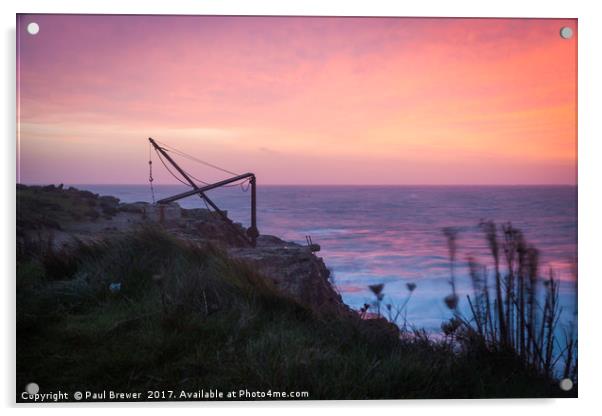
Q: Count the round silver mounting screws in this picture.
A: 4